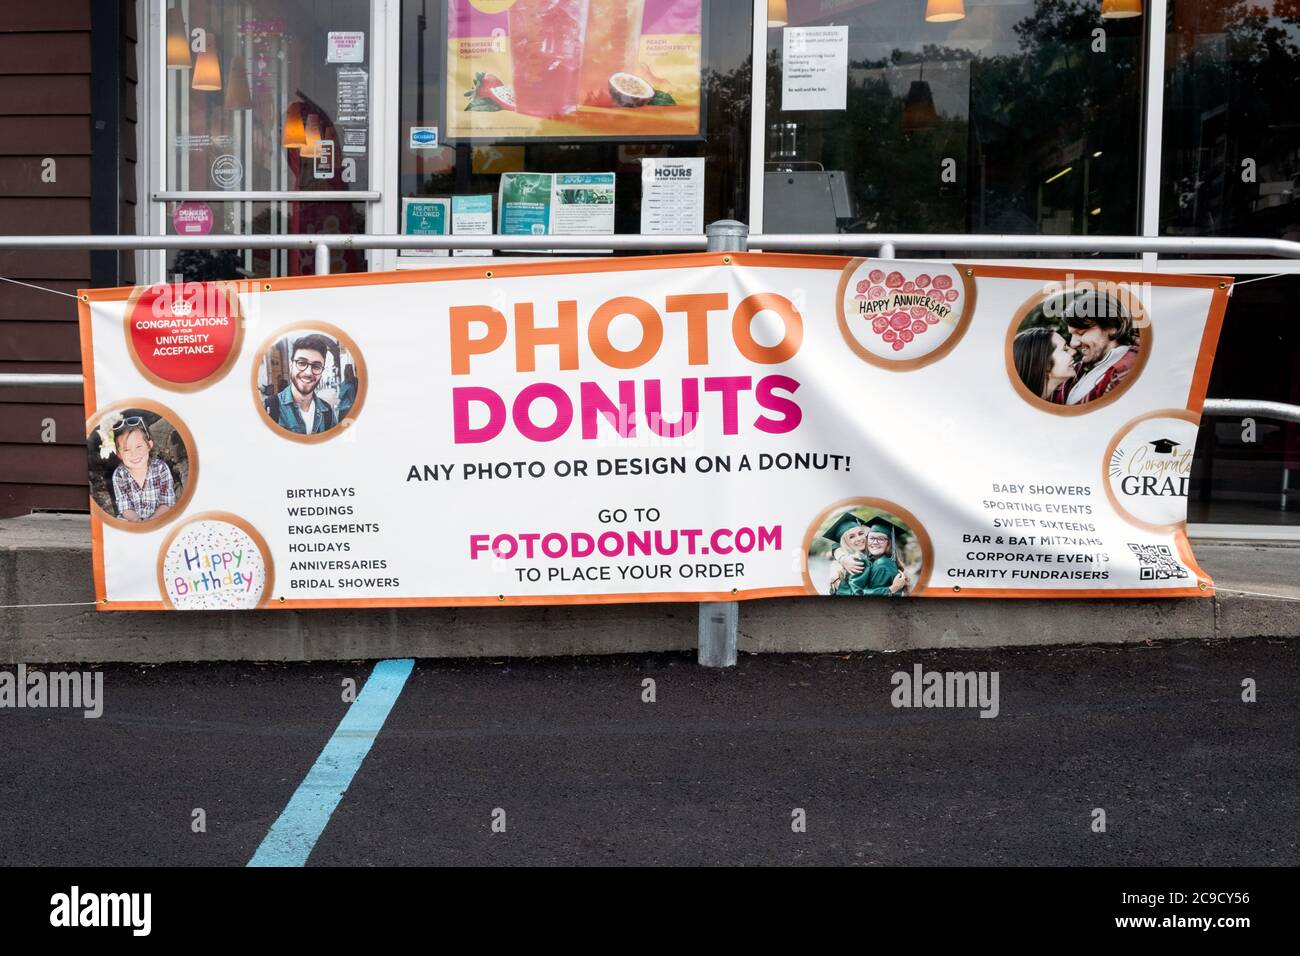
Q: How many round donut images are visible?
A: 8